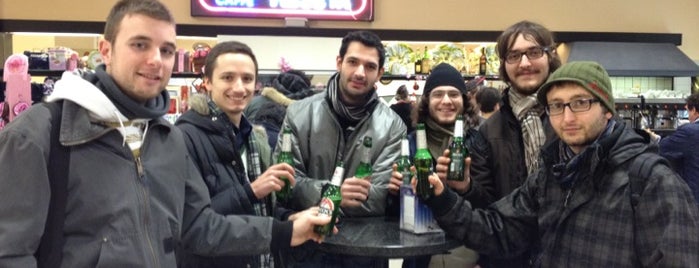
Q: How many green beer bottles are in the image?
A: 6